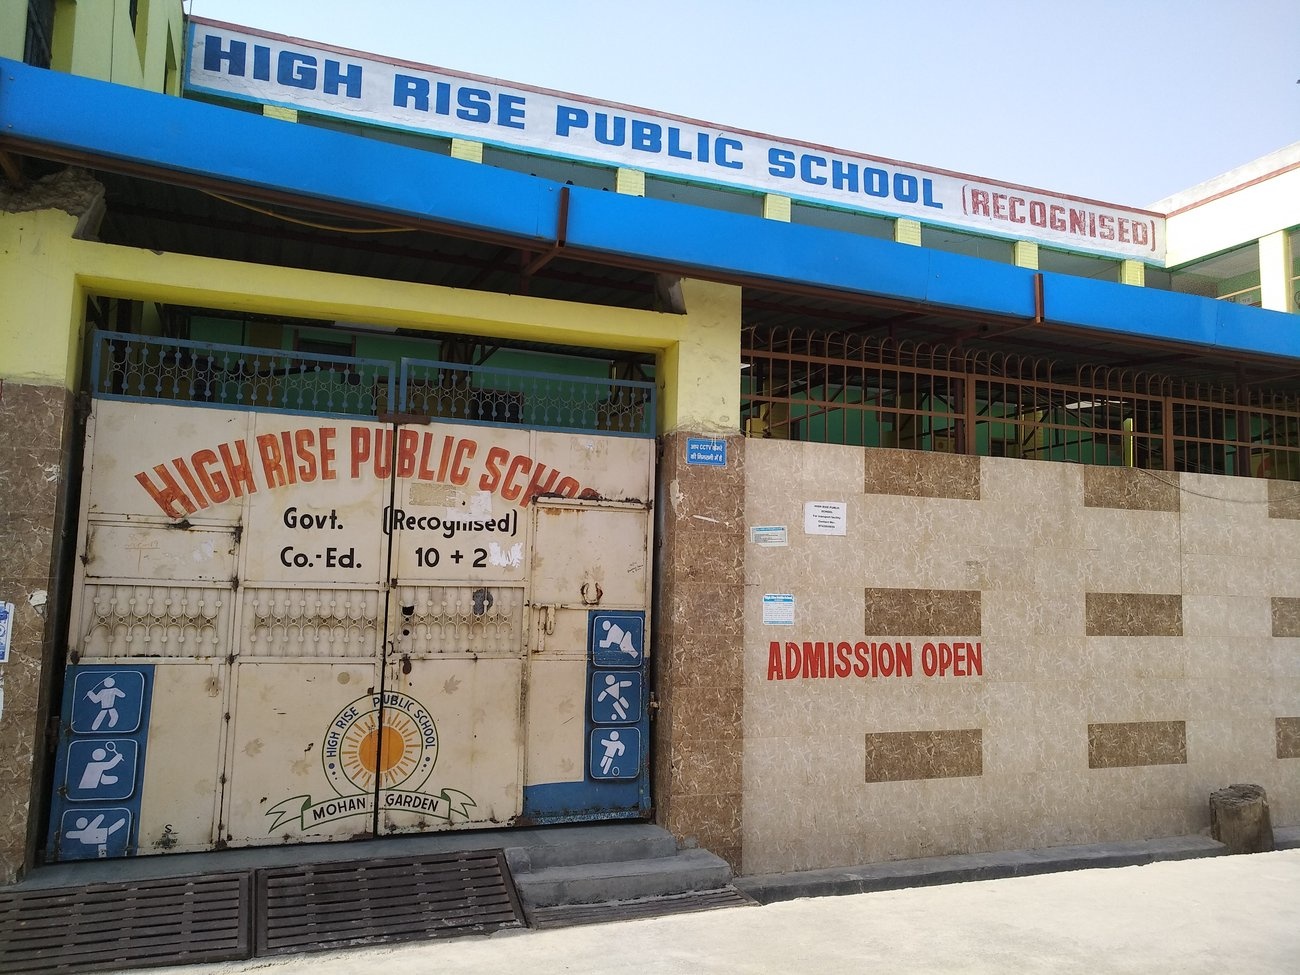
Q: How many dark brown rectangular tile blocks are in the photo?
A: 9